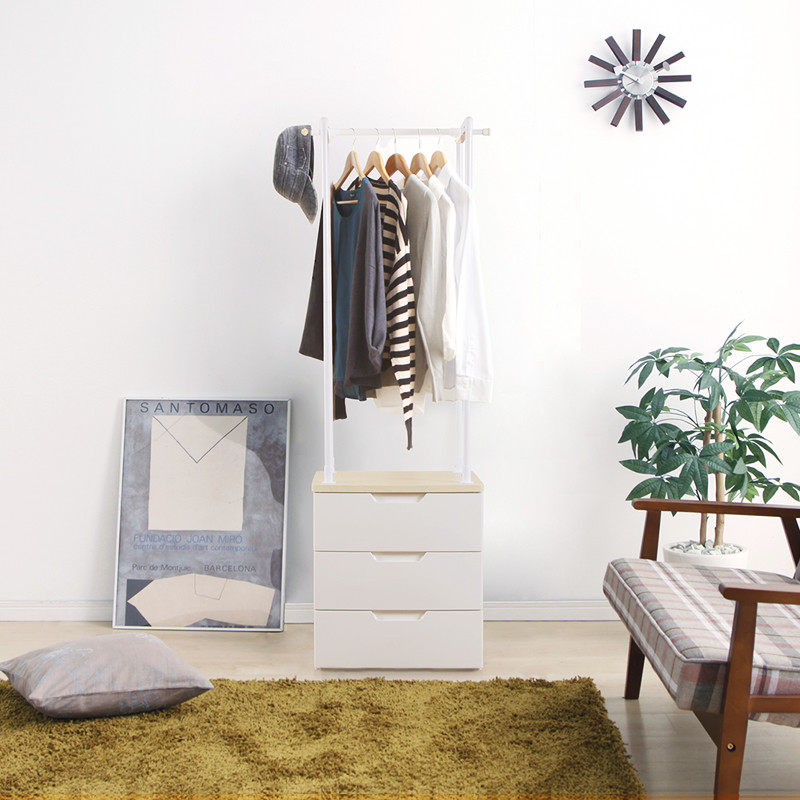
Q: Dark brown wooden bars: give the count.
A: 12